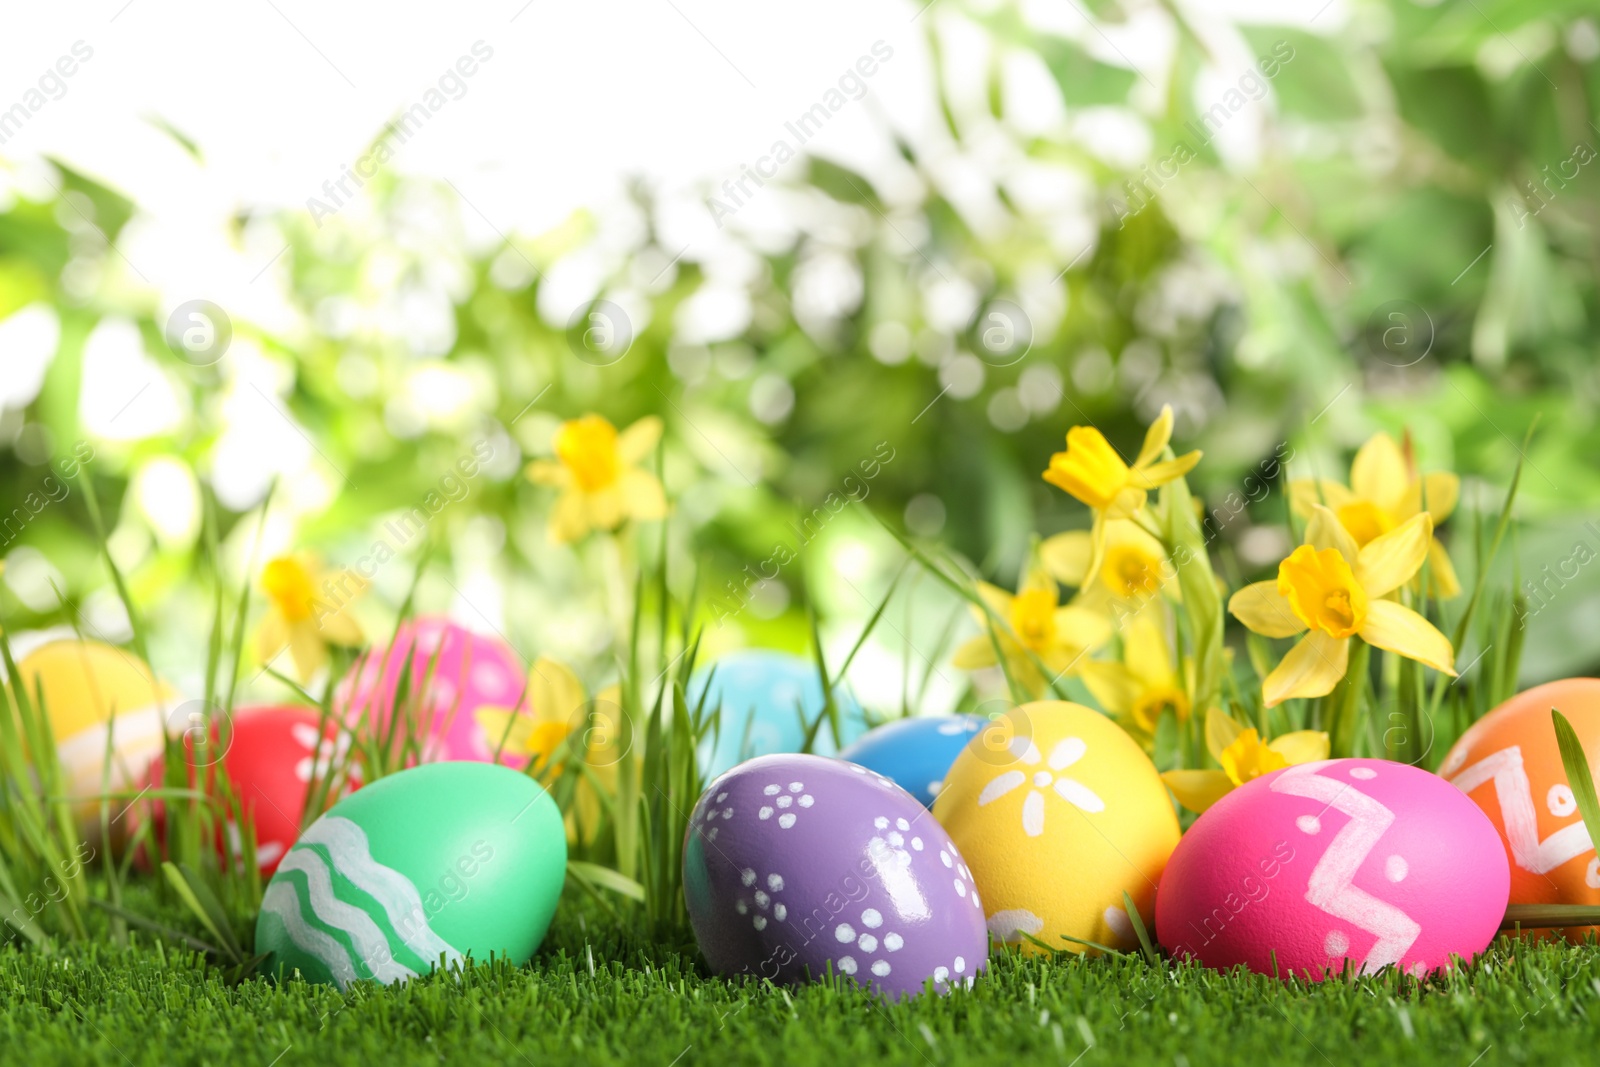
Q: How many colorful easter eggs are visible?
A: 10